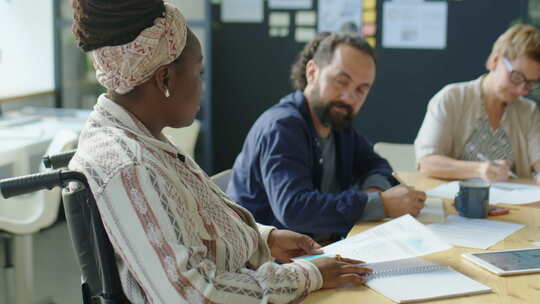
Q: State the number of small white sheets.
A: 4